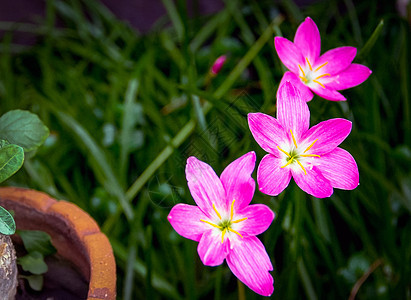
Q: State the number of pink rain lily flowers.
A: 3